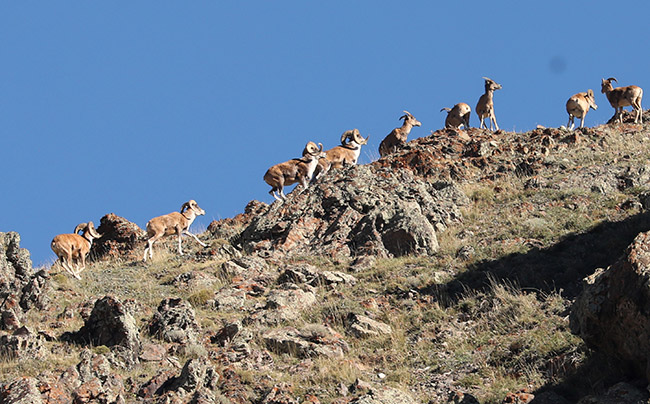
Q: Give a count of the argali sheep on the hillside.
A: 9